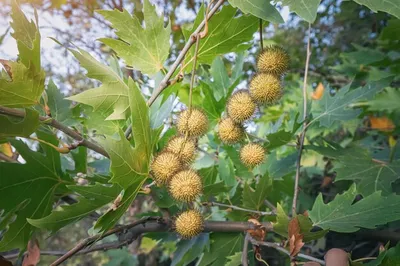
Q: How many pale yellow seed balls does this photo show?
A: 10